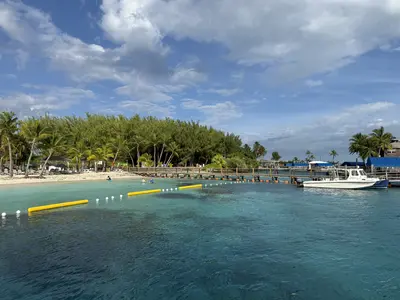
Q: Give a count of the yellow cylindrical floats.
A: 3